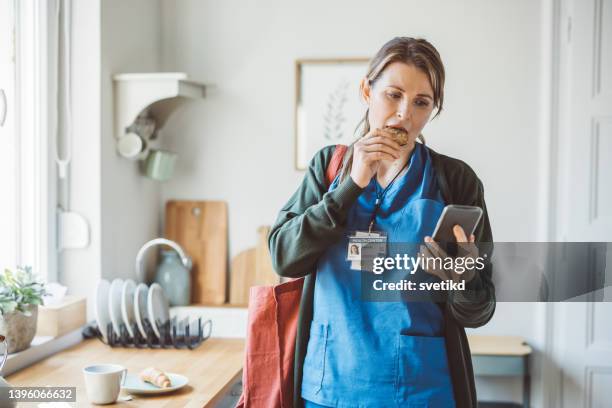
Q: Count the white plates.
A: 6